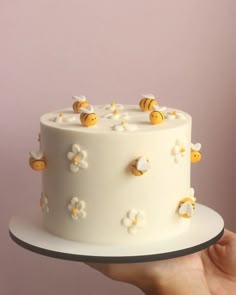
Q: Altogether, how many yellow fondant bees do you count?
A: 8